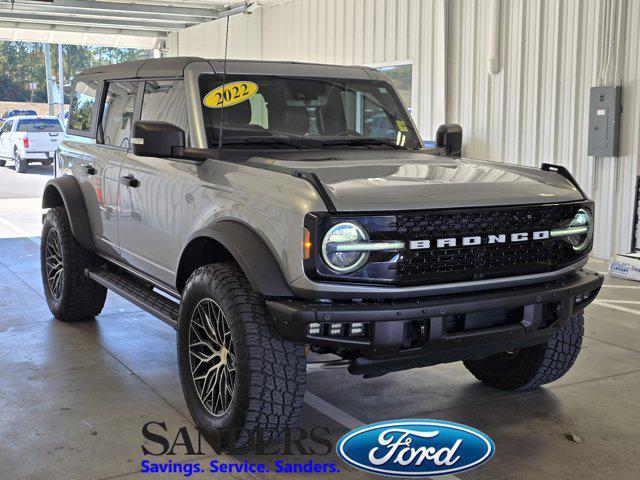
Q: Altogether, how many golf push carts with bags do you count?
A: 0